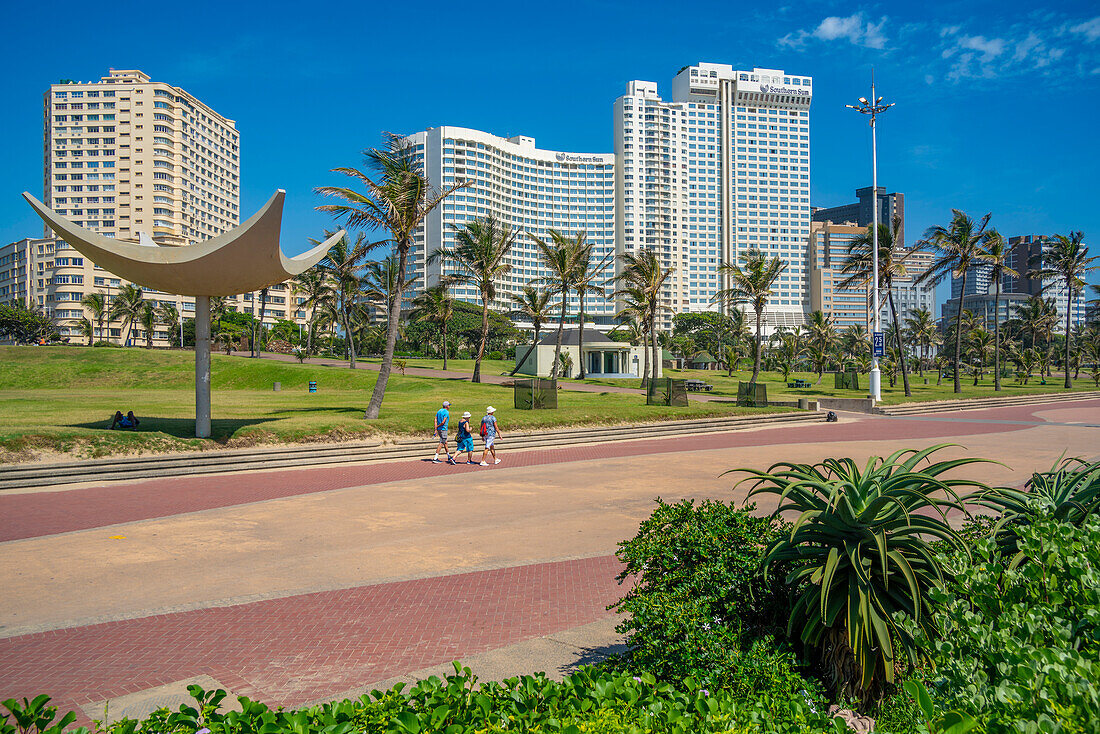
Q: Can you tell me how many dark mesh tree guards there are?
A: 4